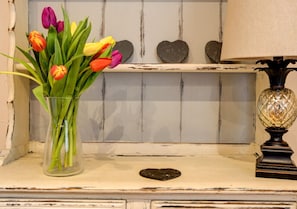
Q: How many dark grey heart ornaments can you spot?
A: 4